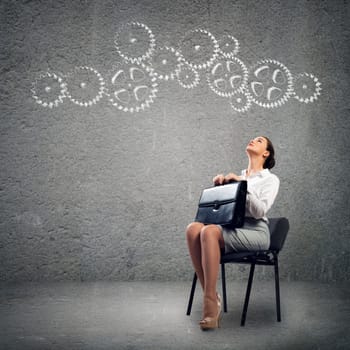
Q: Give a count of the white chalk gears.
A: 12